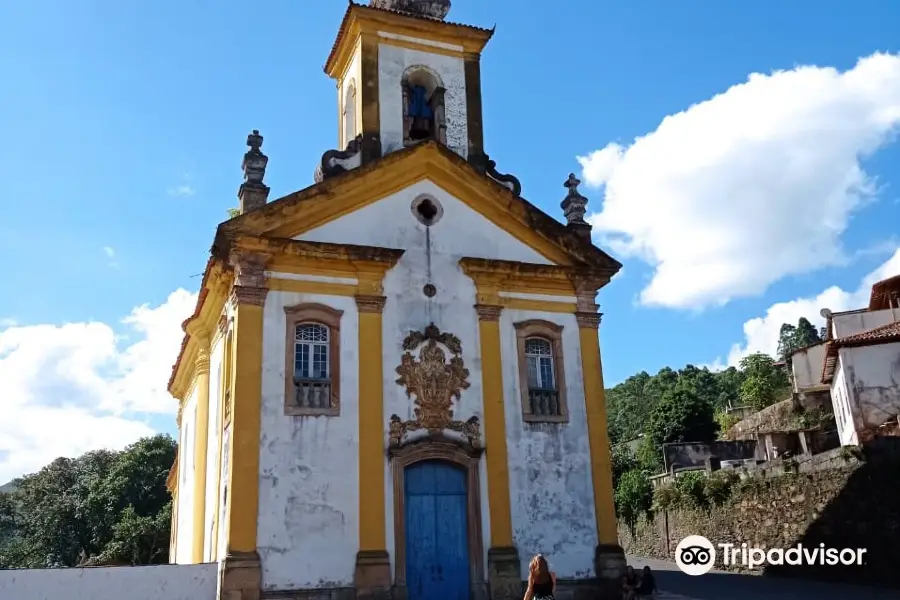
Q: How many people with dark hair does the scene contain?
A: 2